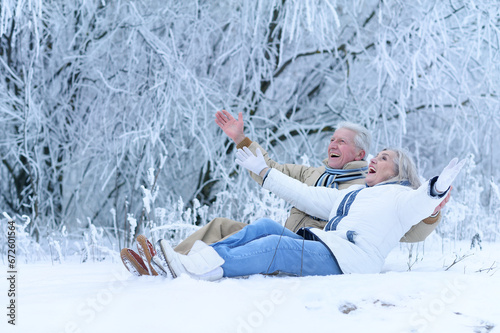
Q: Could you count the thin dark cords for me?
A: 2